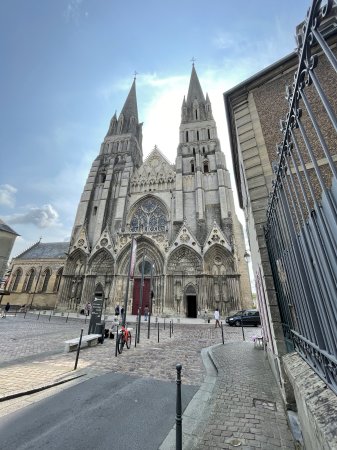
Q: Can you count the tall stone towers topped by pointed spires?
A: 2